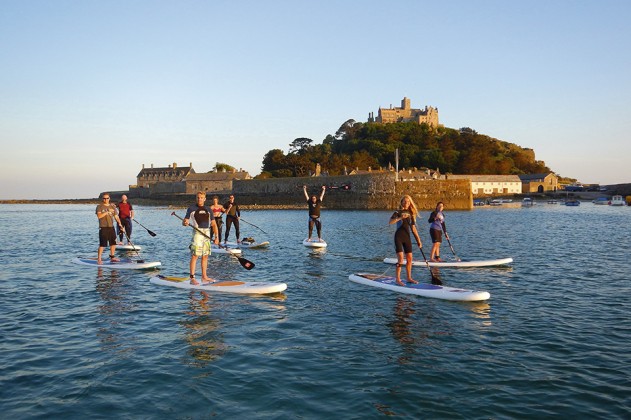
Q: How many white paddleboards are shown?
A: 8